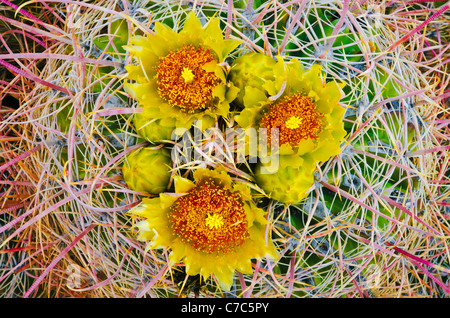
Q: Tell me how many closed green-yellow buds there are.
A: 4